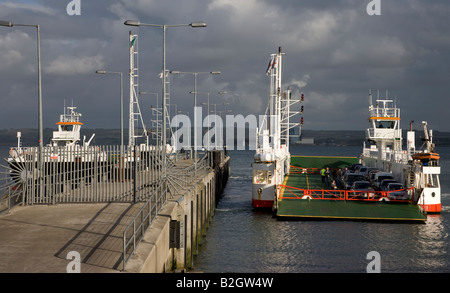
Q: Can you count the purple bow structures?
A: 0